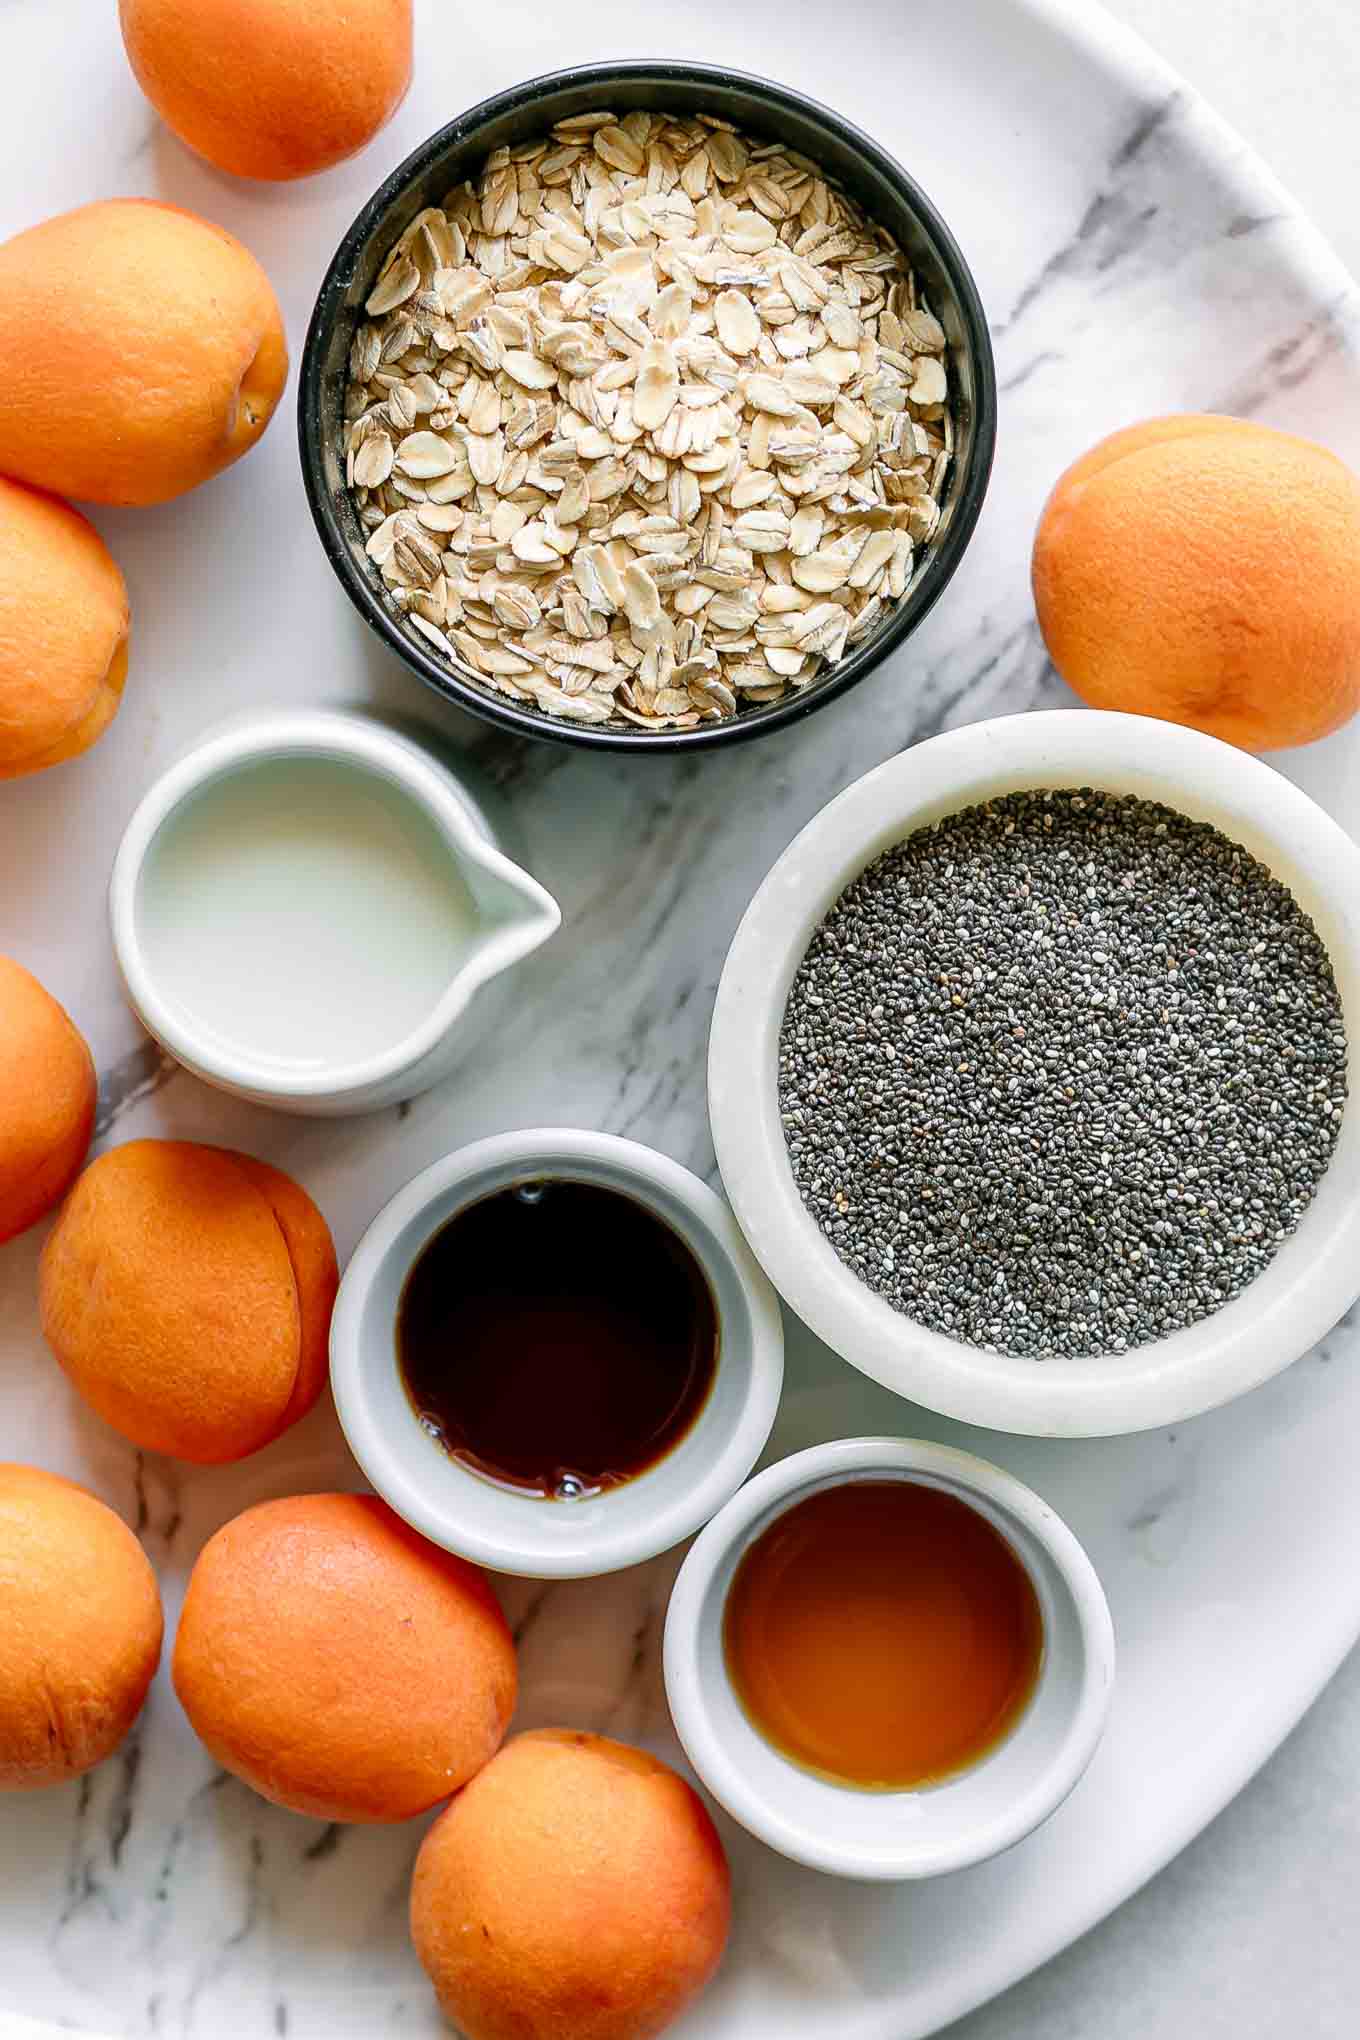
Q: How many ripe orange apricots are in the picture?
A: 9